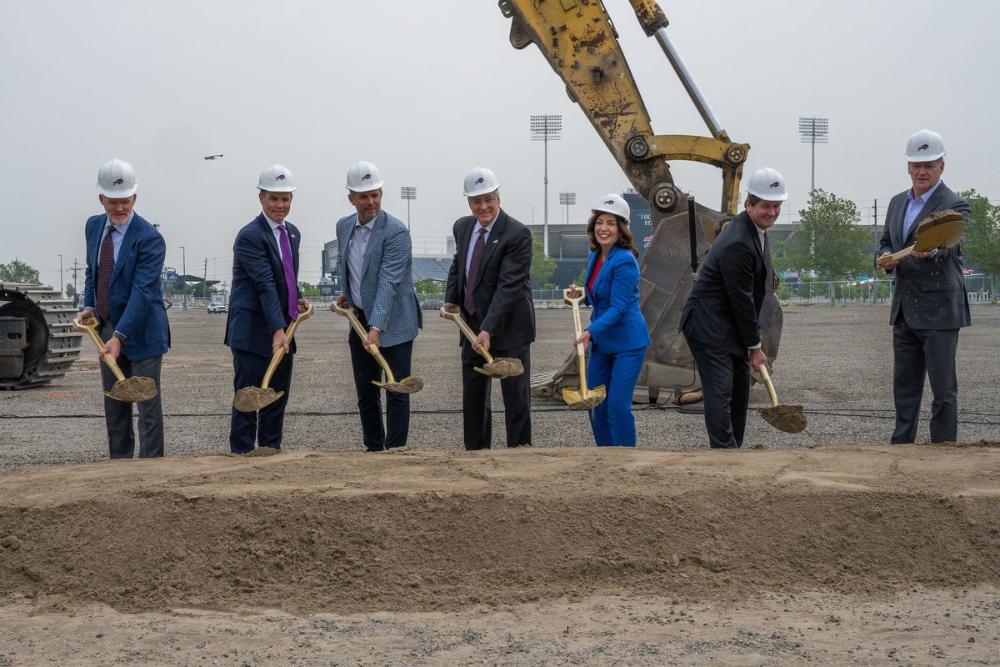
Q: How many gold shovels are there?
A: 7